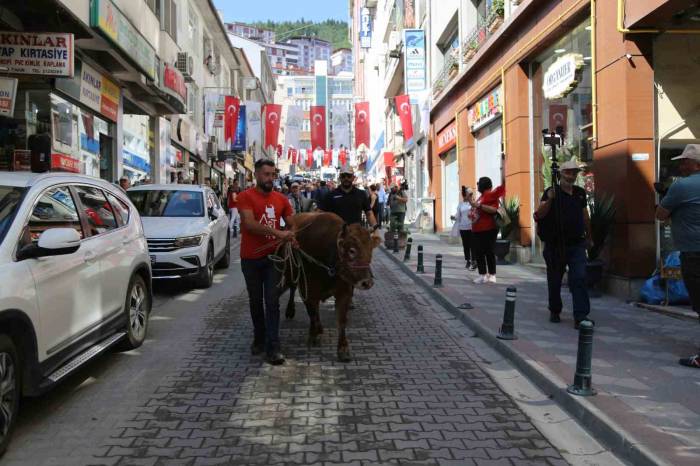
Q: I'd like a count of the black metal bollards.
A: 6